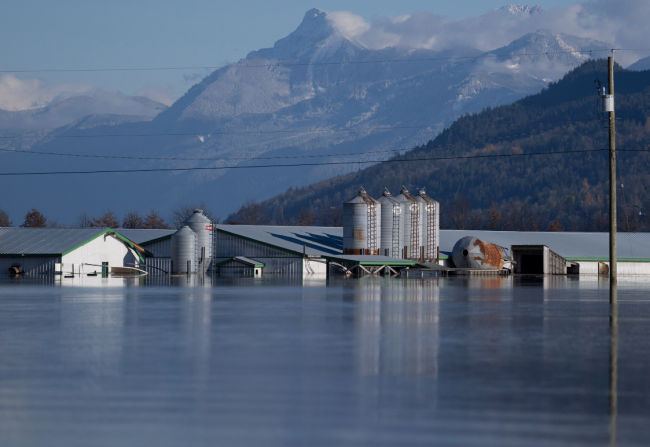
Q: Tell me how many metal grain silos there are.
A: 7